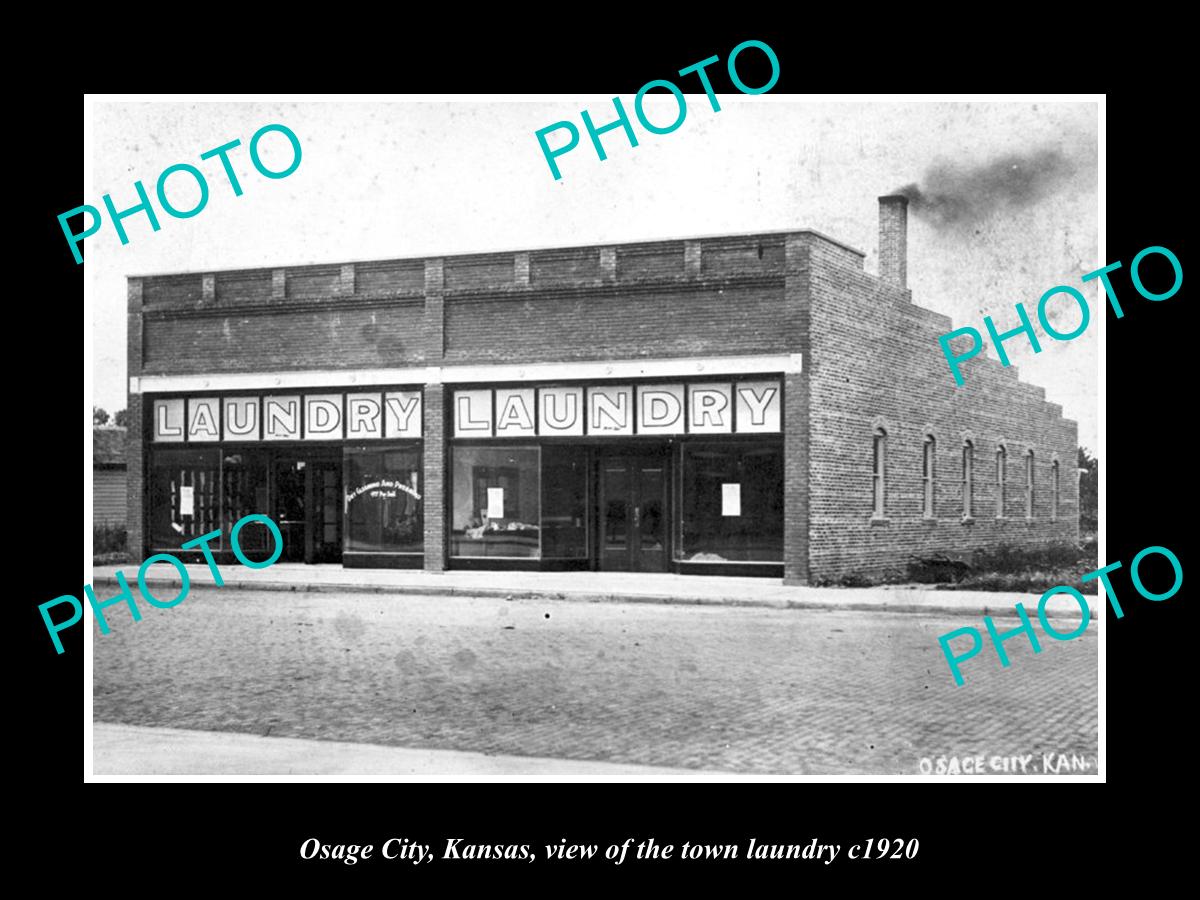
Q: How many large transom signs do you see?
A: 2